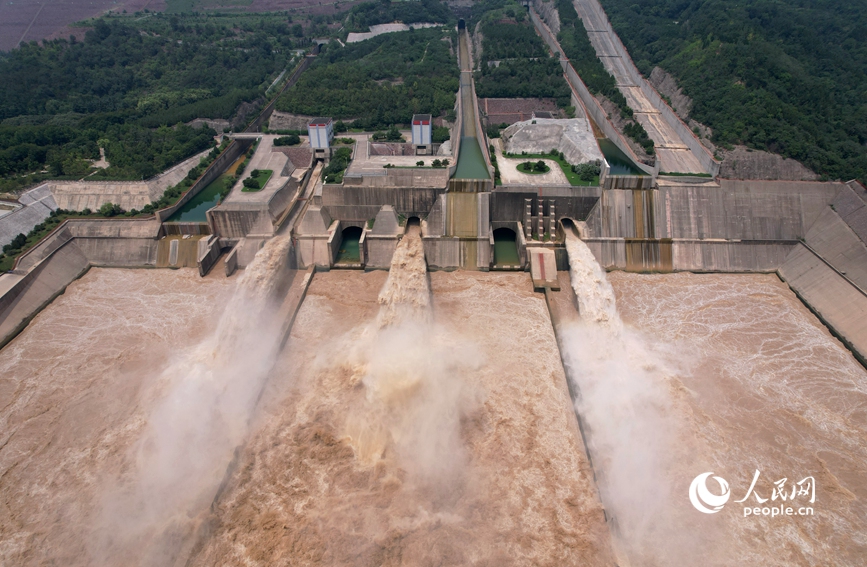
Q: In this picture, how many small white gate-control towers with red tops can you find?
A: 2